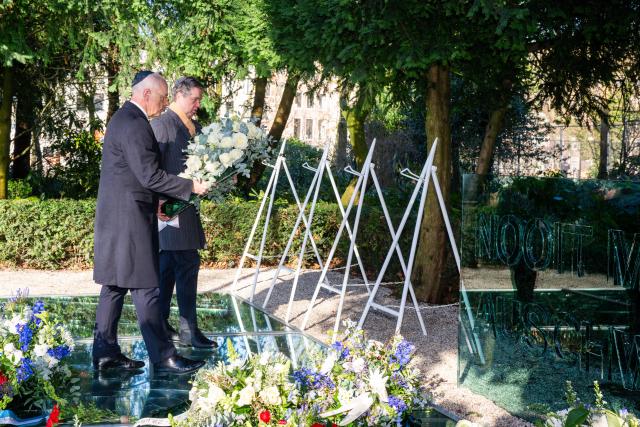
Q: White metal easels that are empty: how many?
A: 4